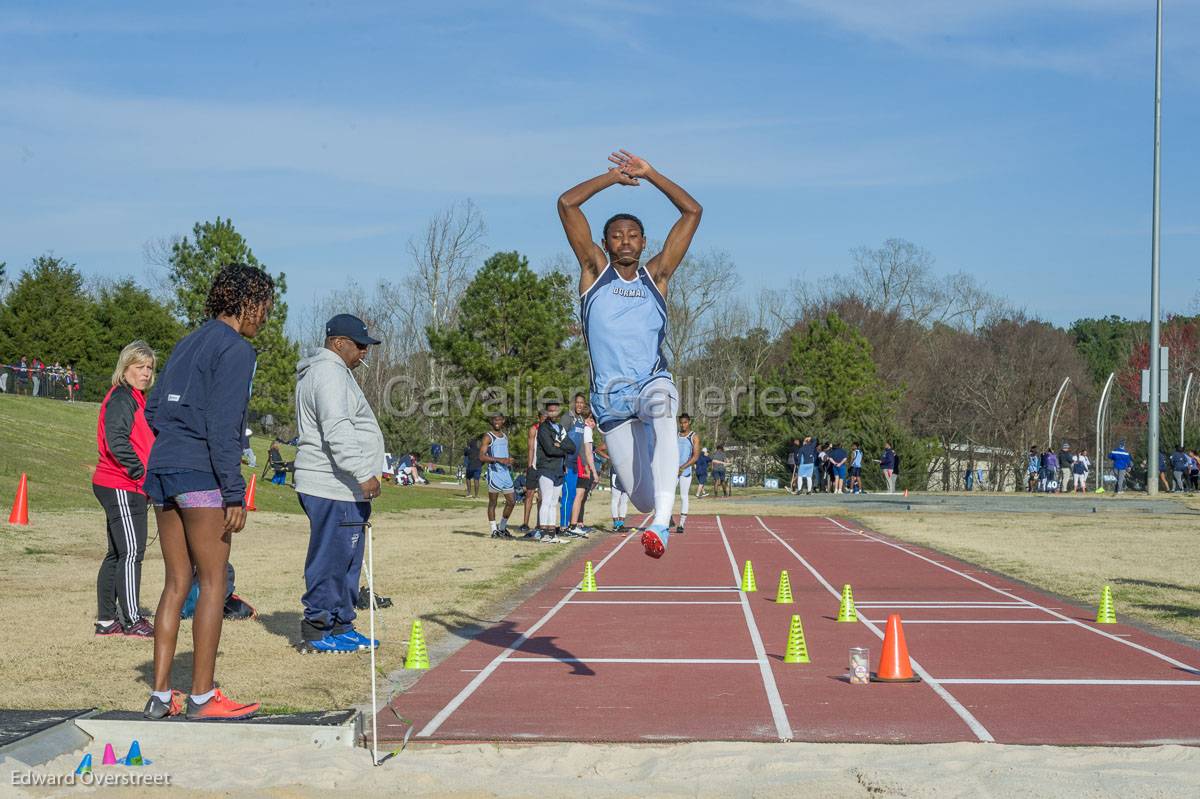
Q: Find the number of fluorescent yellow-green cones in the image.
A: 7